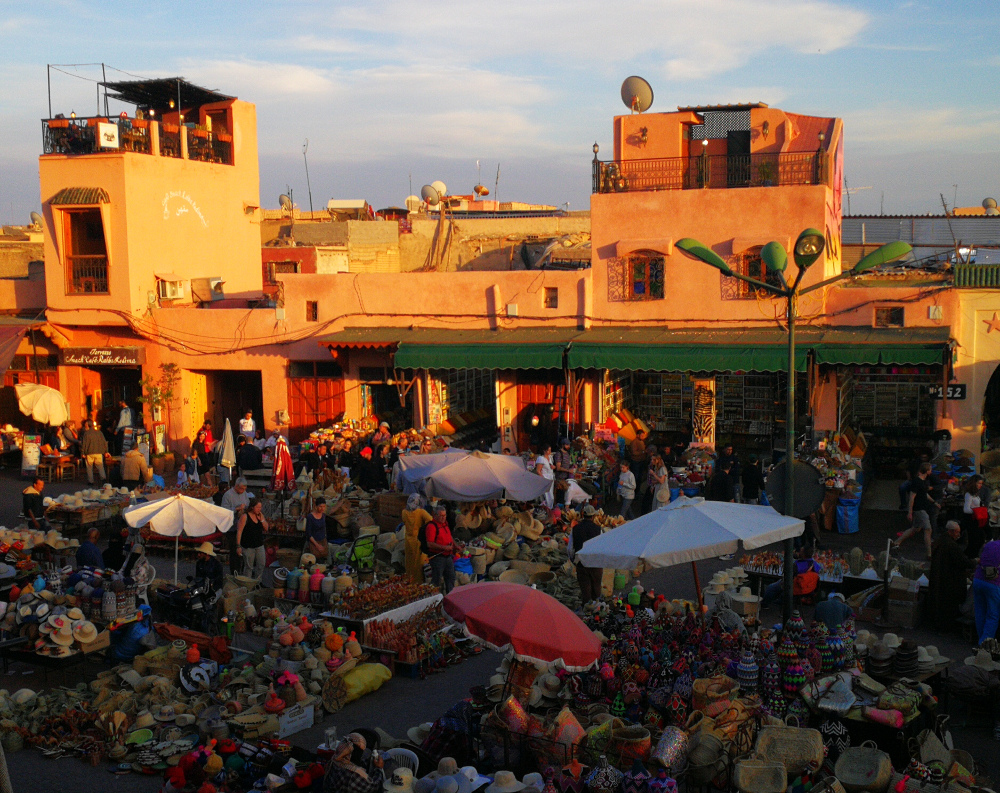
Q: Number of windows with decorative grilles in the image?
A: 2